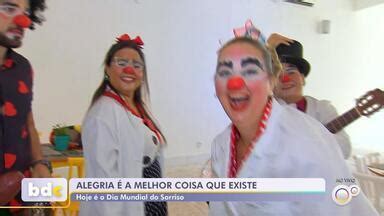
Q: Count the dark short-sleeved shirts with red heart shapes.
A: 1